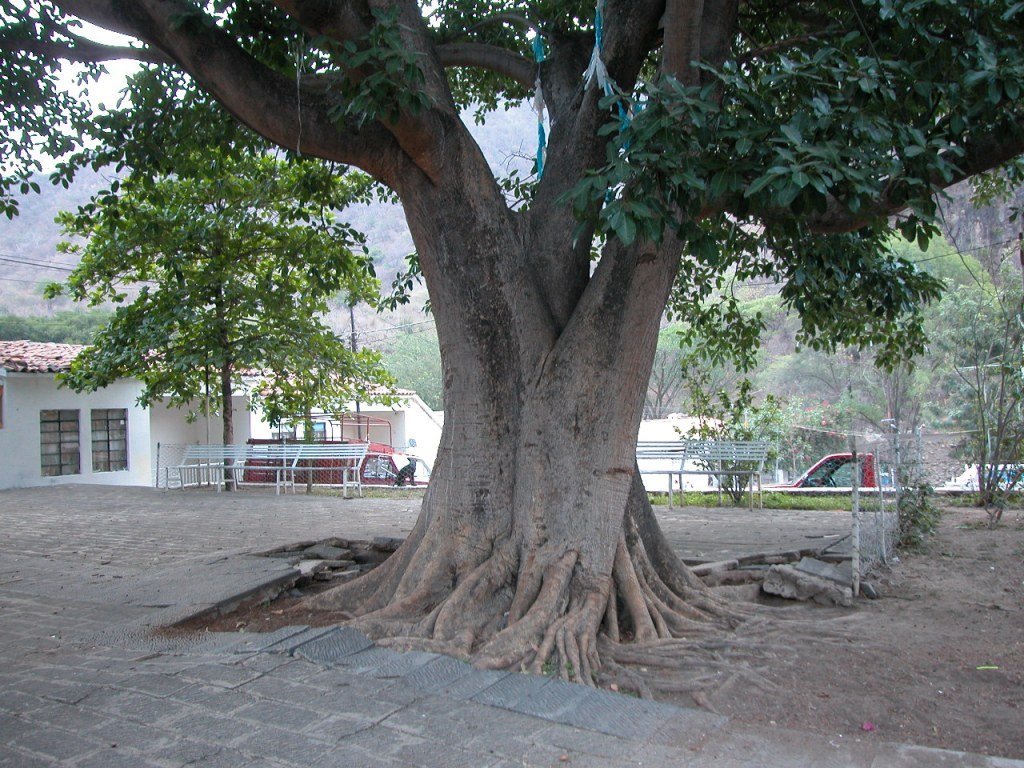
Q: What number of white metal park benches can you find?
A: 2